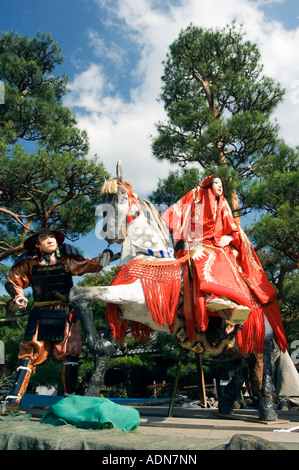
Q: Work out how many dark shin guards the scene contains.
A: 2